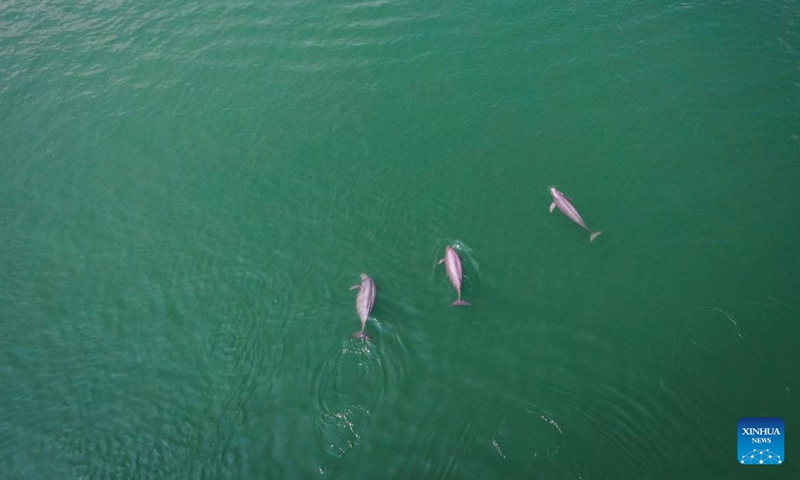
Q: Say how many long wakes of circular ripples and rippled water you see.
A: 1